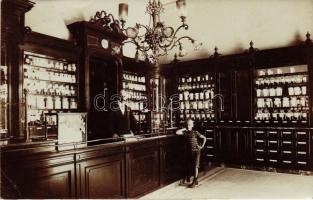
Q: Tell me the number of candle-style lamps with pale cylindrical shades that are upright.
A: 2